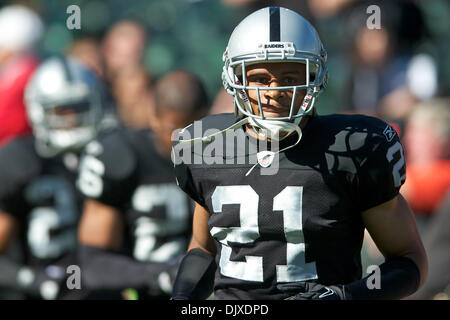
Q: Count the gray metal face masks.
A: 2